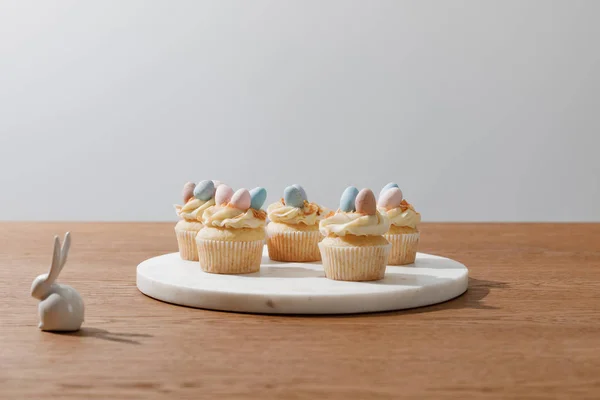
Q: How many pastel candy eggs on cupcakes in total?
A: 12